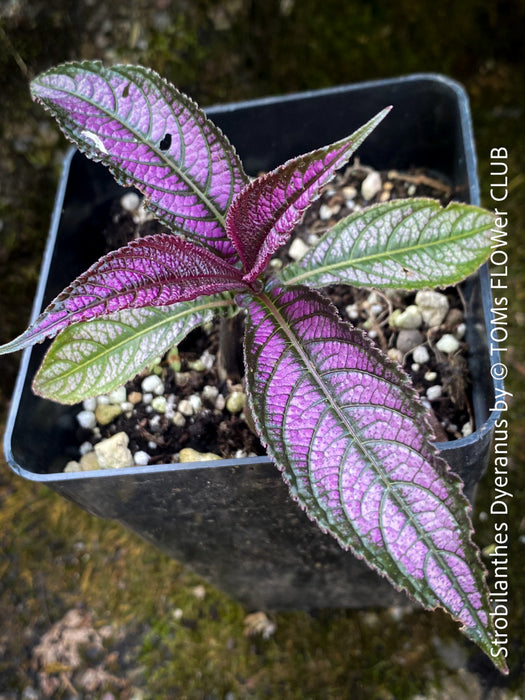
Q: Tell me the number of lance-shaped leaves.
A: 6